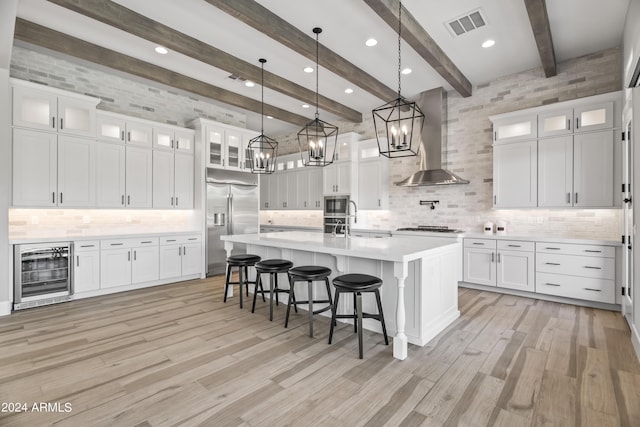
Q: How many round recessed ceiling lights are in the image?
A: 9